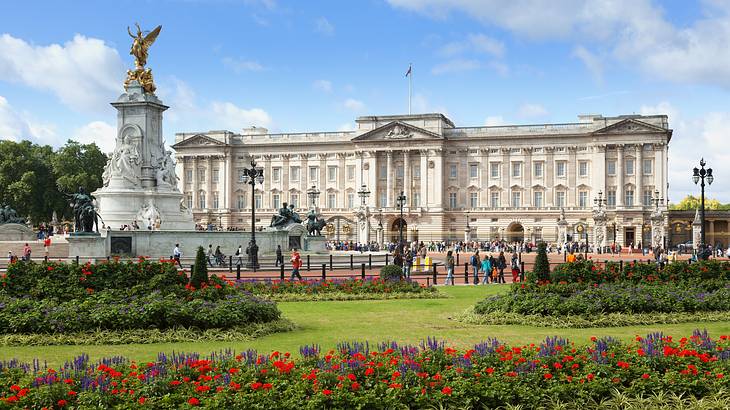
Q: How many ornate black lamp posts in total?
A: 3